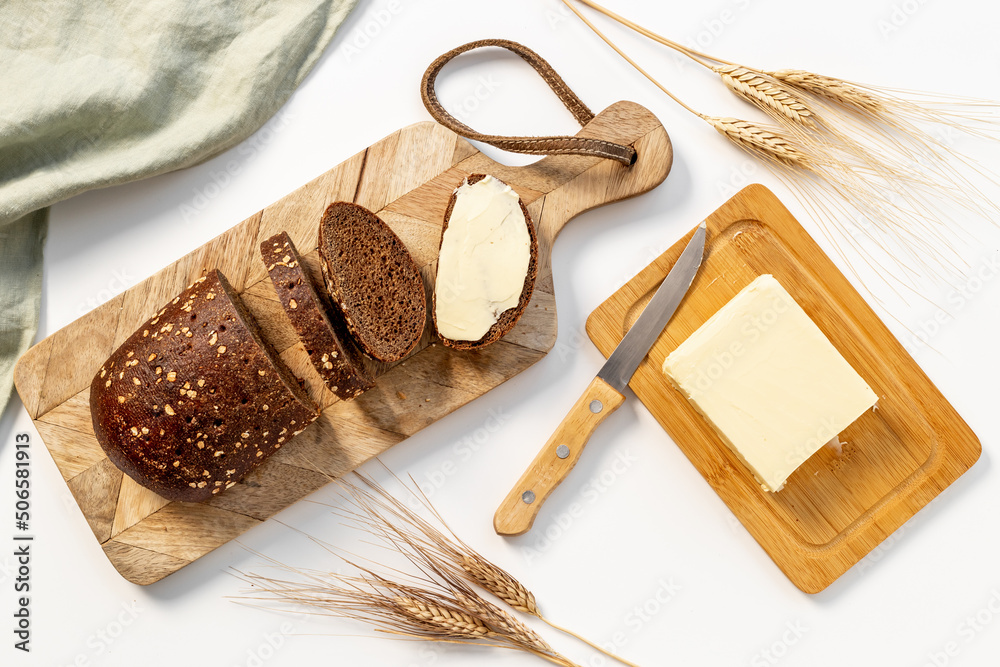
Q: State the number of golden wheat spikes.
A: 6